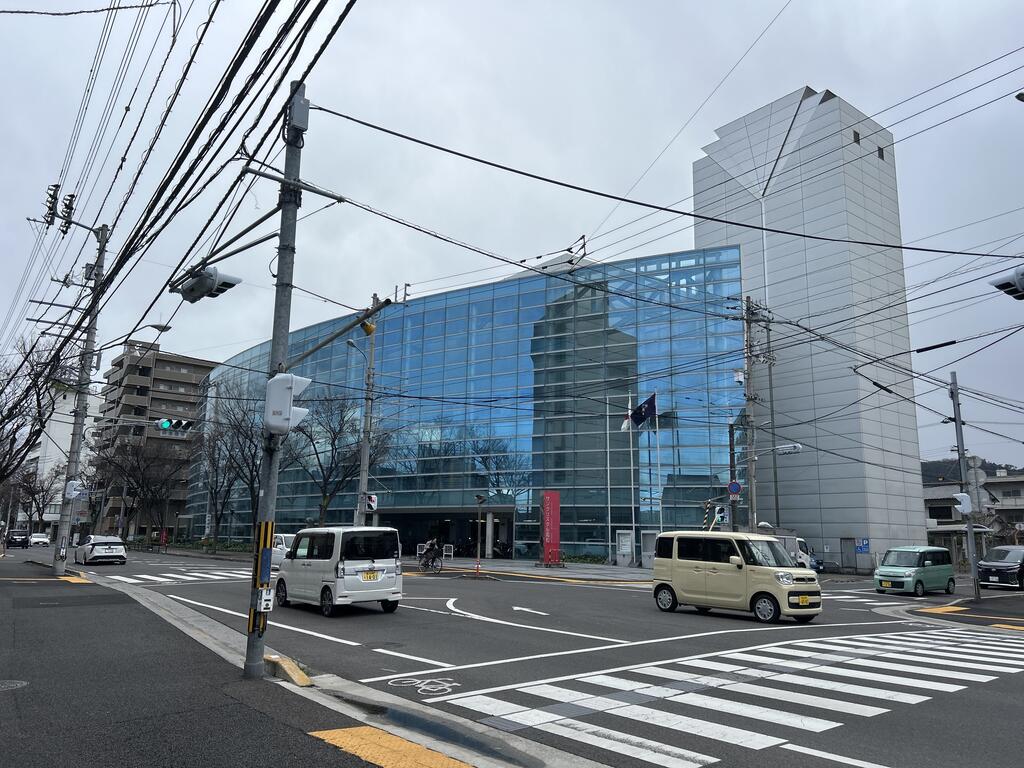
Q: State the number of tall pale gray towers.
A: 1